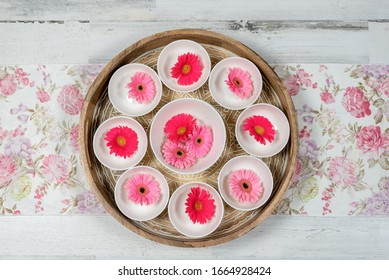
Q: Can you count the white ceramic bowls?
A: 9